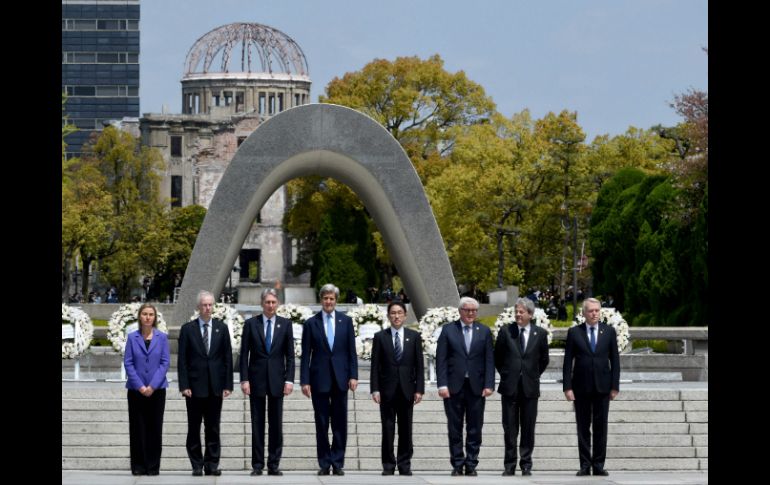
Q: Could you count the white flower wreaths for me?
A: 8